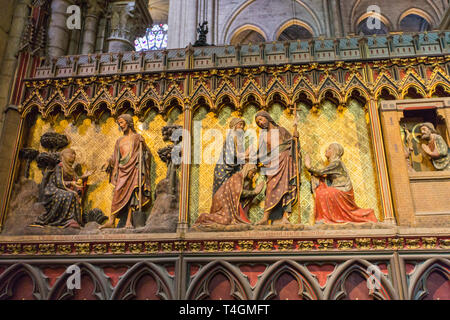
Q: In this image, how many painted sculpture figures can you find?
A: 7